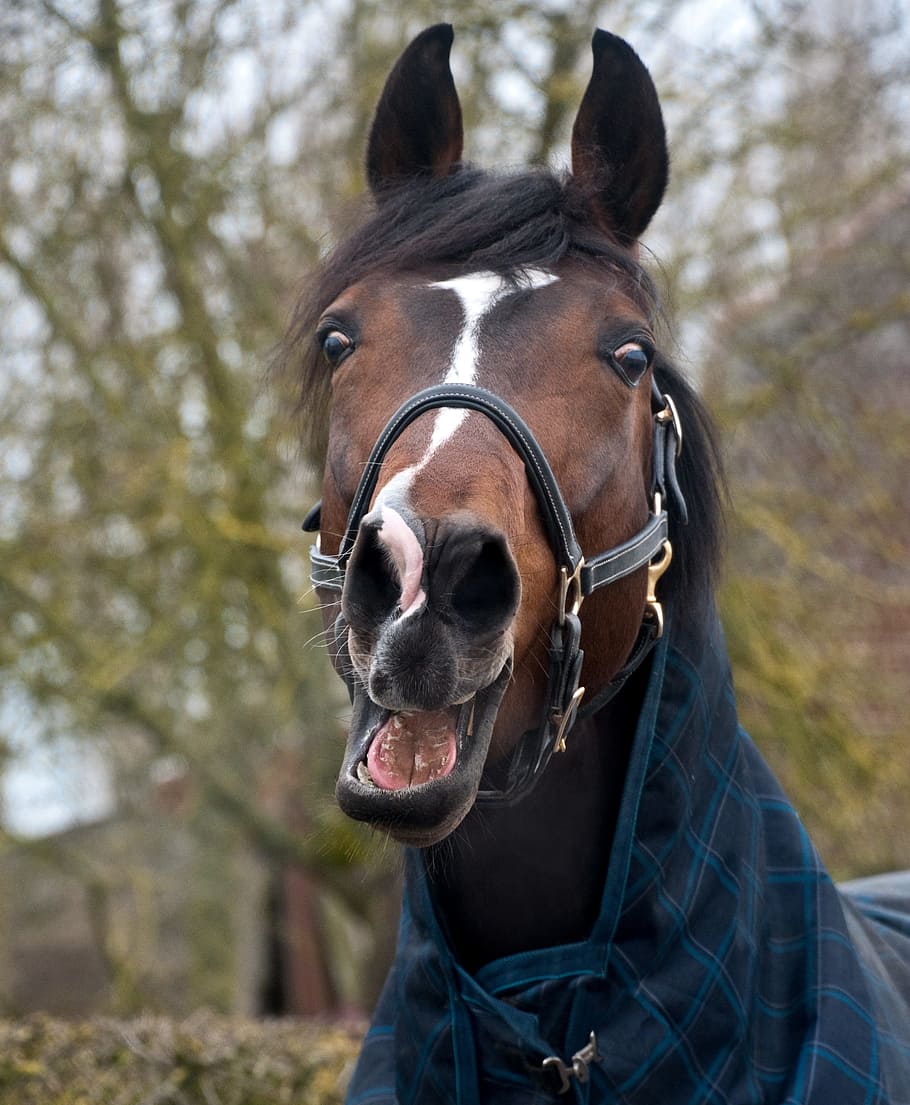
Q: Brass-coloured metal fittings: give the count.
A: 5